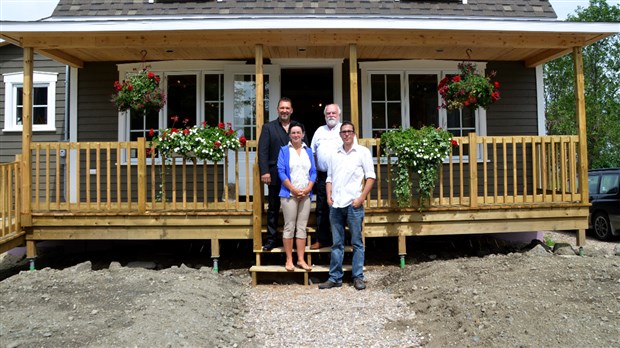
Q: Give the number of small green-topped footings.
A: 4